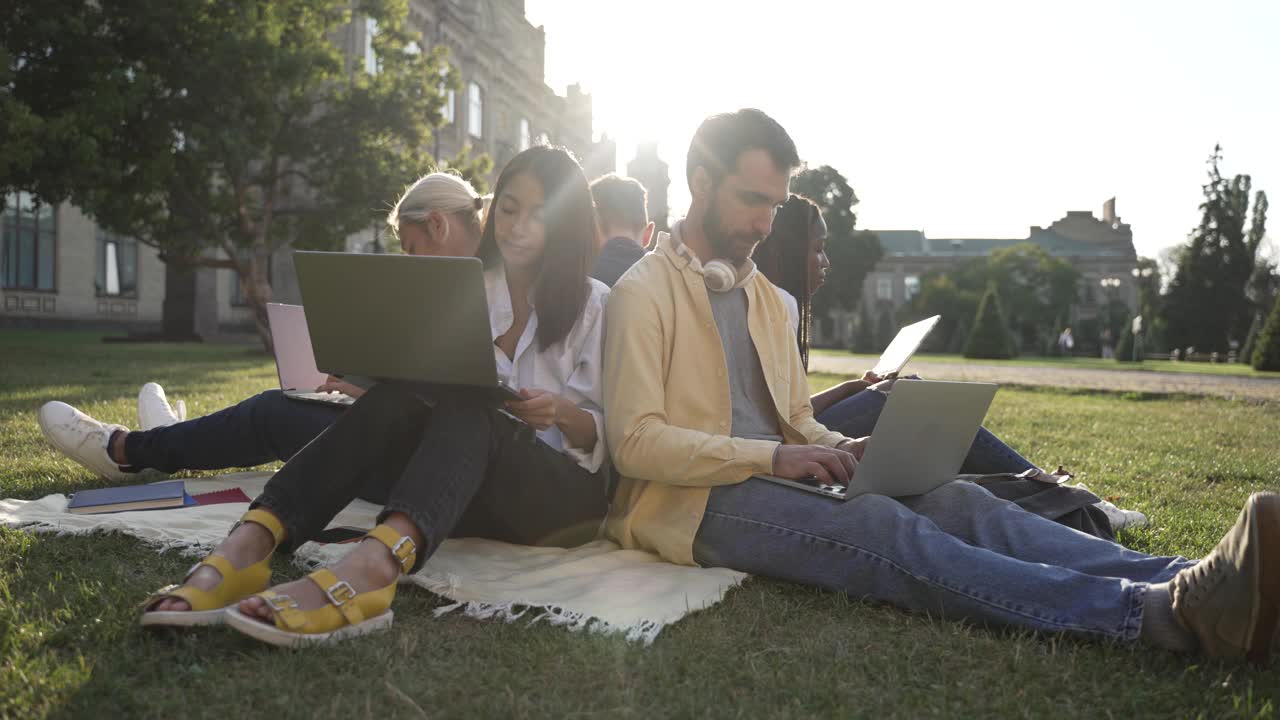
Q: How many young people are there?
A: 5